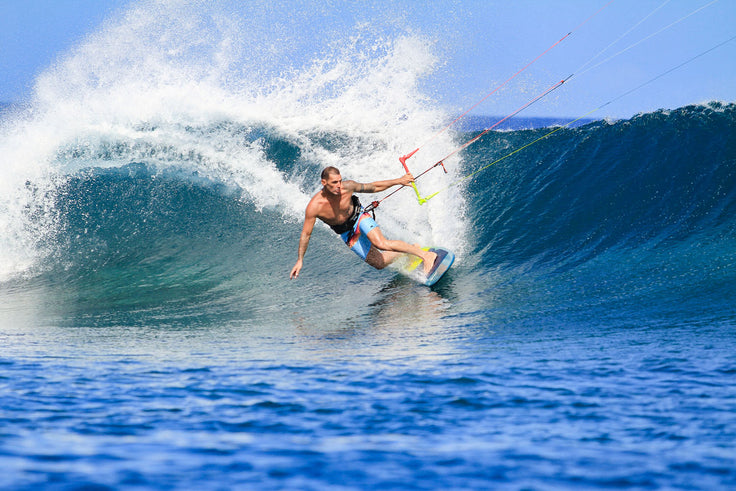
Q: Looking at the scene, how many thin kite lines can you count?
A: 4